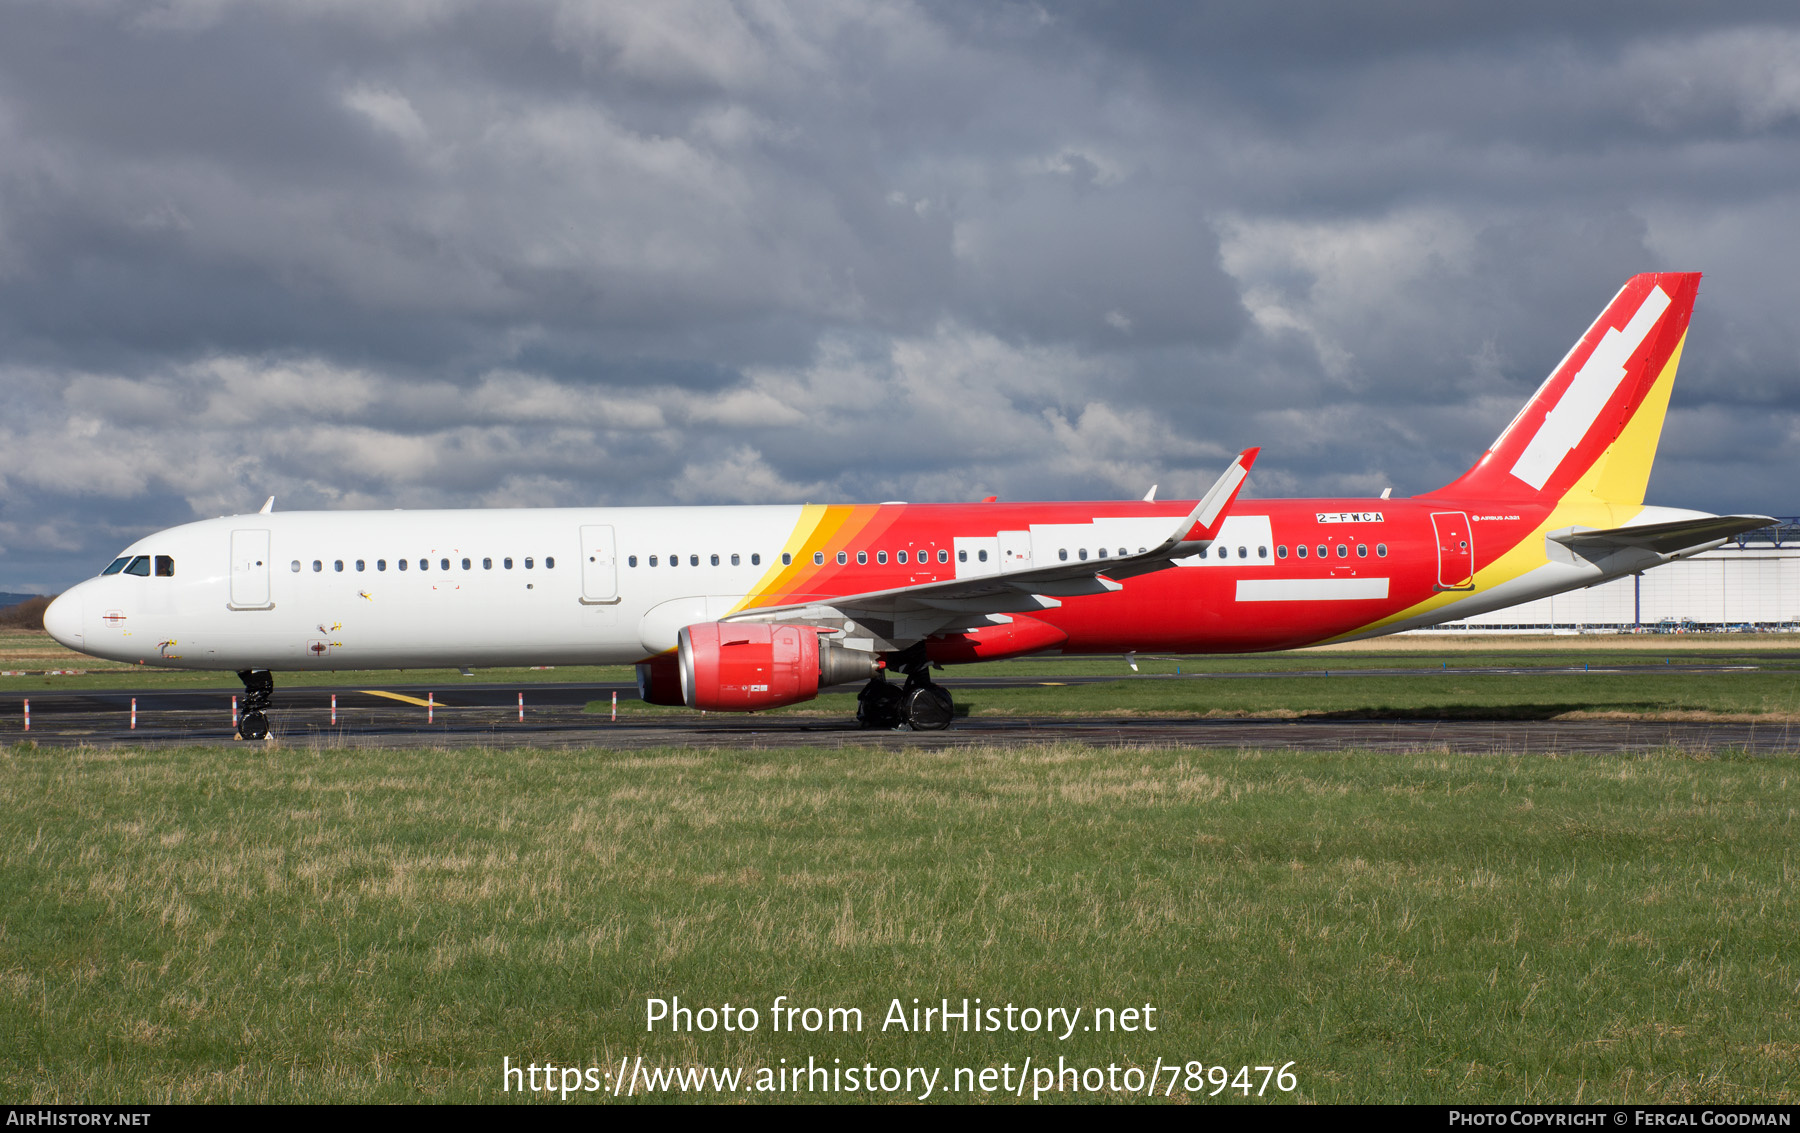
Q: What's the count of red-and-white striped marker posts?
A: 7